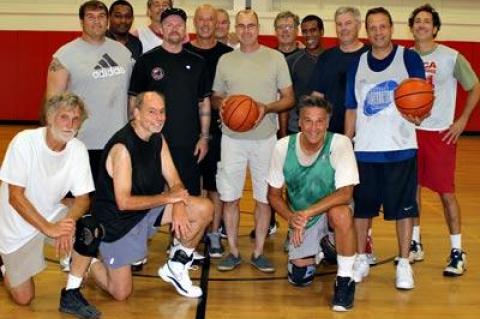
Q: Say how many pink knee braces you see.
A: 0